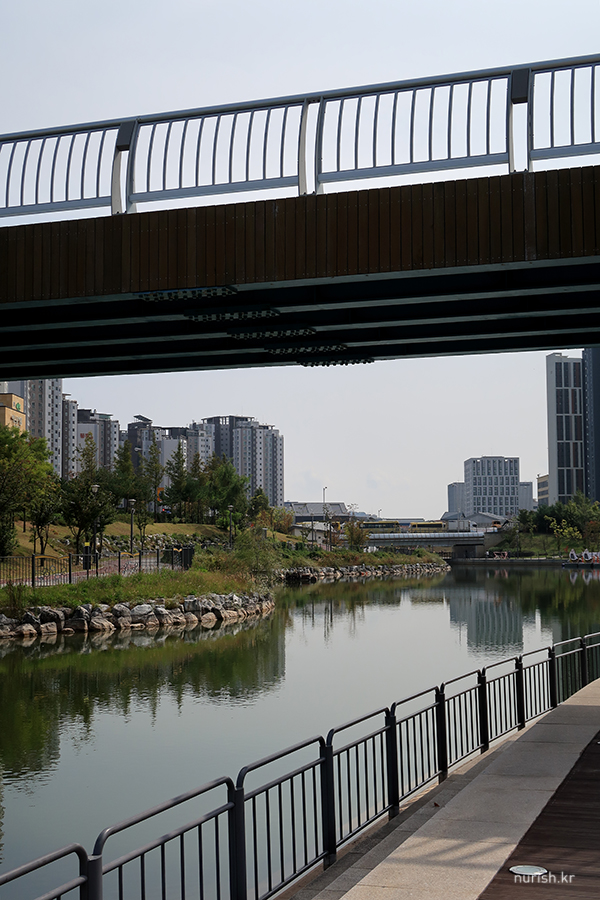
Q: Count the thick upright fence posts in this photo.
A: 9